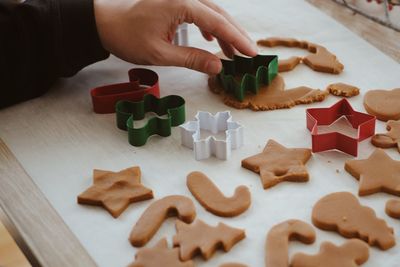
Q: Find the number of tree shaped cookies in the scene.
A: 1